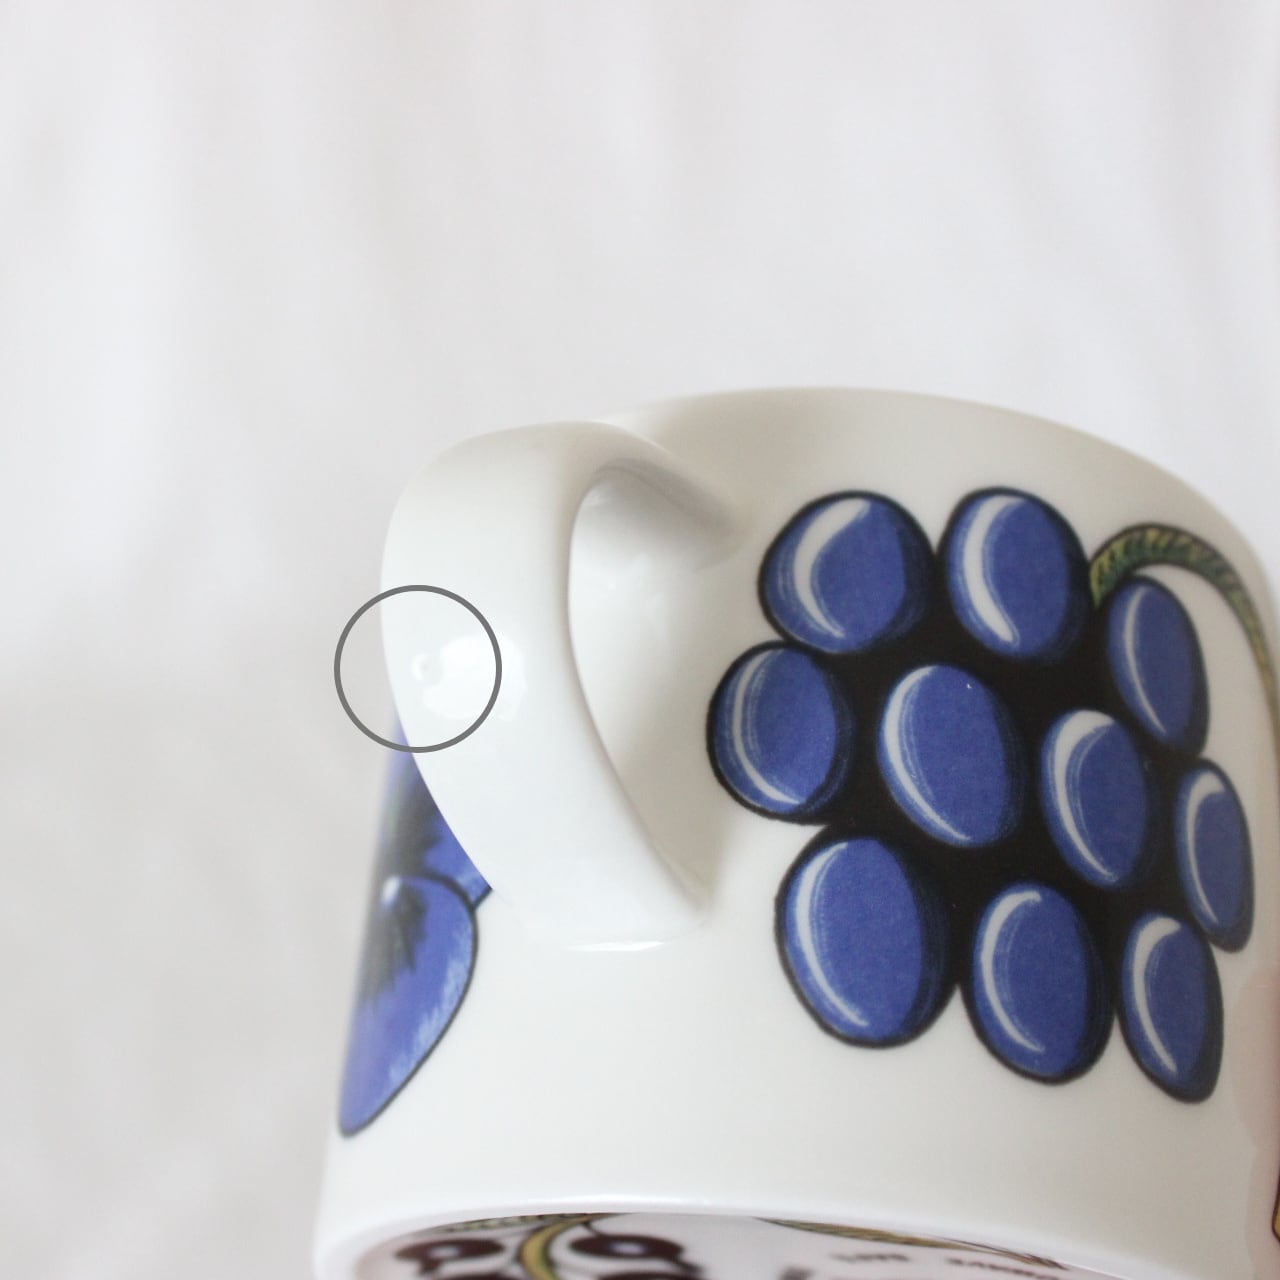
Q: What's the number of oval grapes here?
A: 10